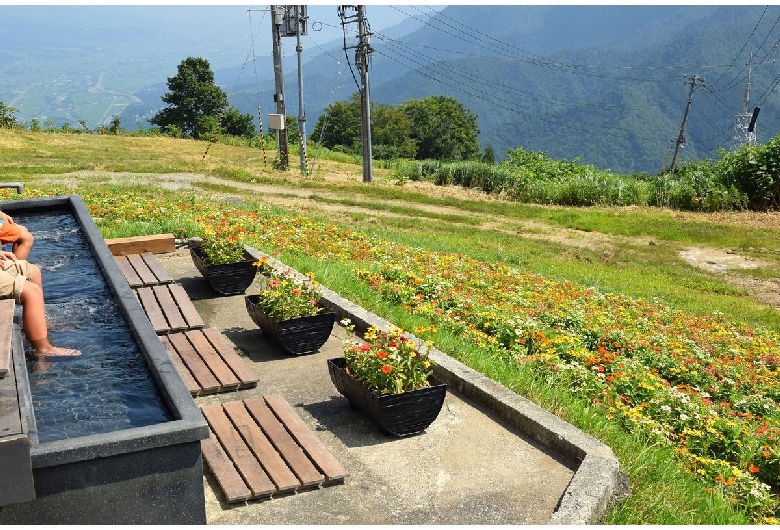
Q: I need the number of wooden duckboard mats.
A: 4